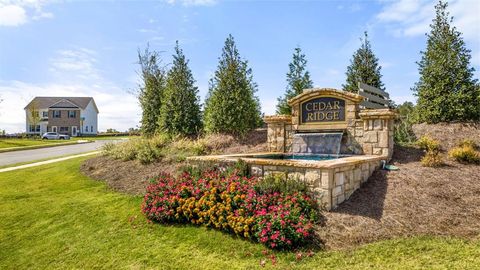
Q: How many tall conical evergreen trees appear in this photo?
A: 6